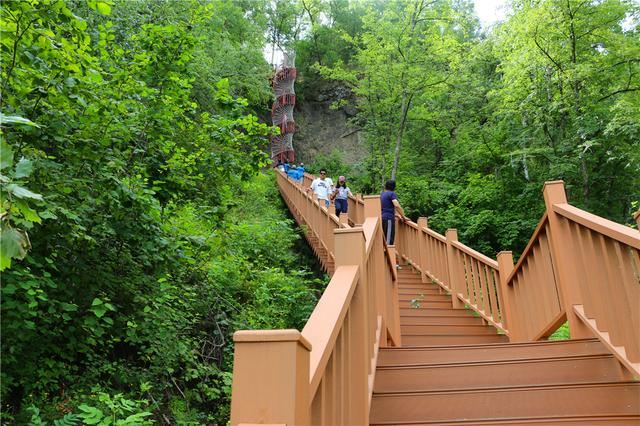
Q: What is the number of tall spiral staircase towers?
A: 1